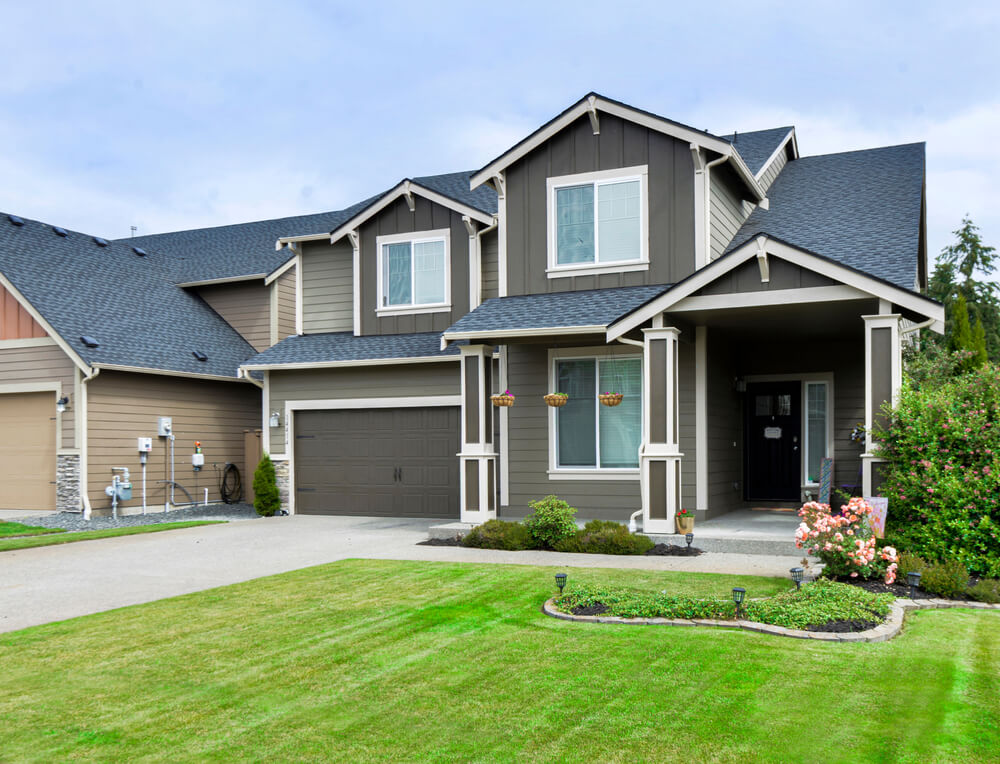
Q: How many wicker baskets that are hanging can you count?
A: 3